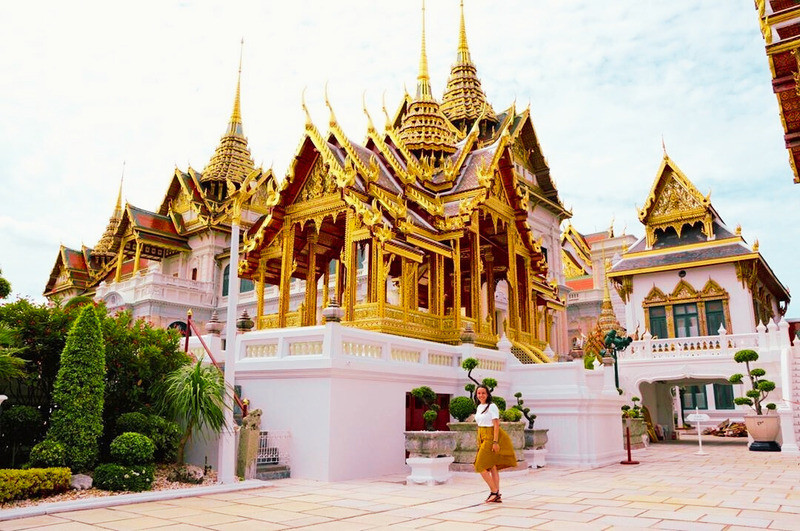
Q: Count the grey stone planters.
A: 4